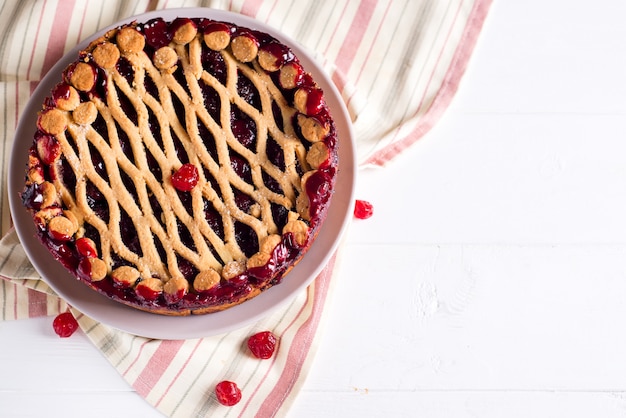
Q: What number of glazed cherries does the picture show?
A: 5